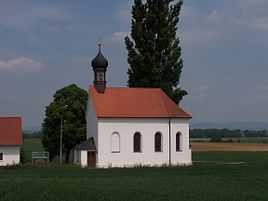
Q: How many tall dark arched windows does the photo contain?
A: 3